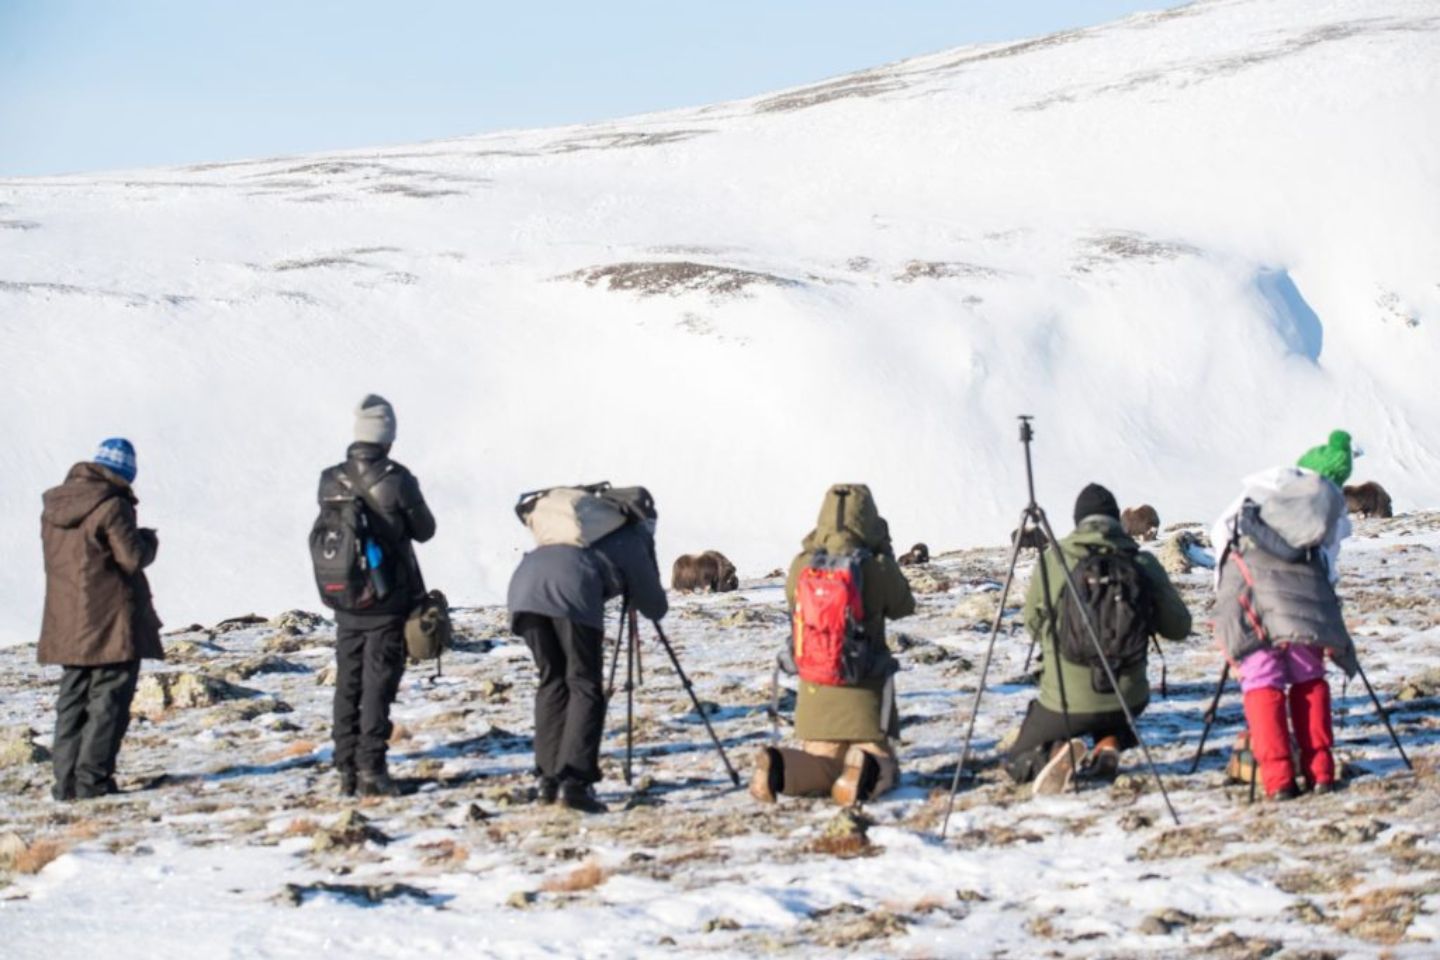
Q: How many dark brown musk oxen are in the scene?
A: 5